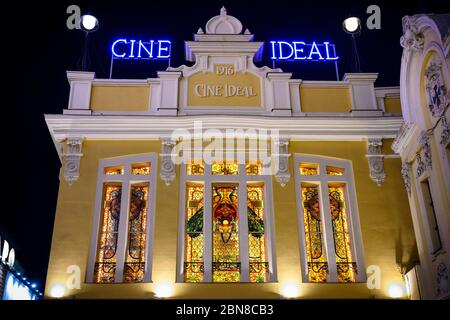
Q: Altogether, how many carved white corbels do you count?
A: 4